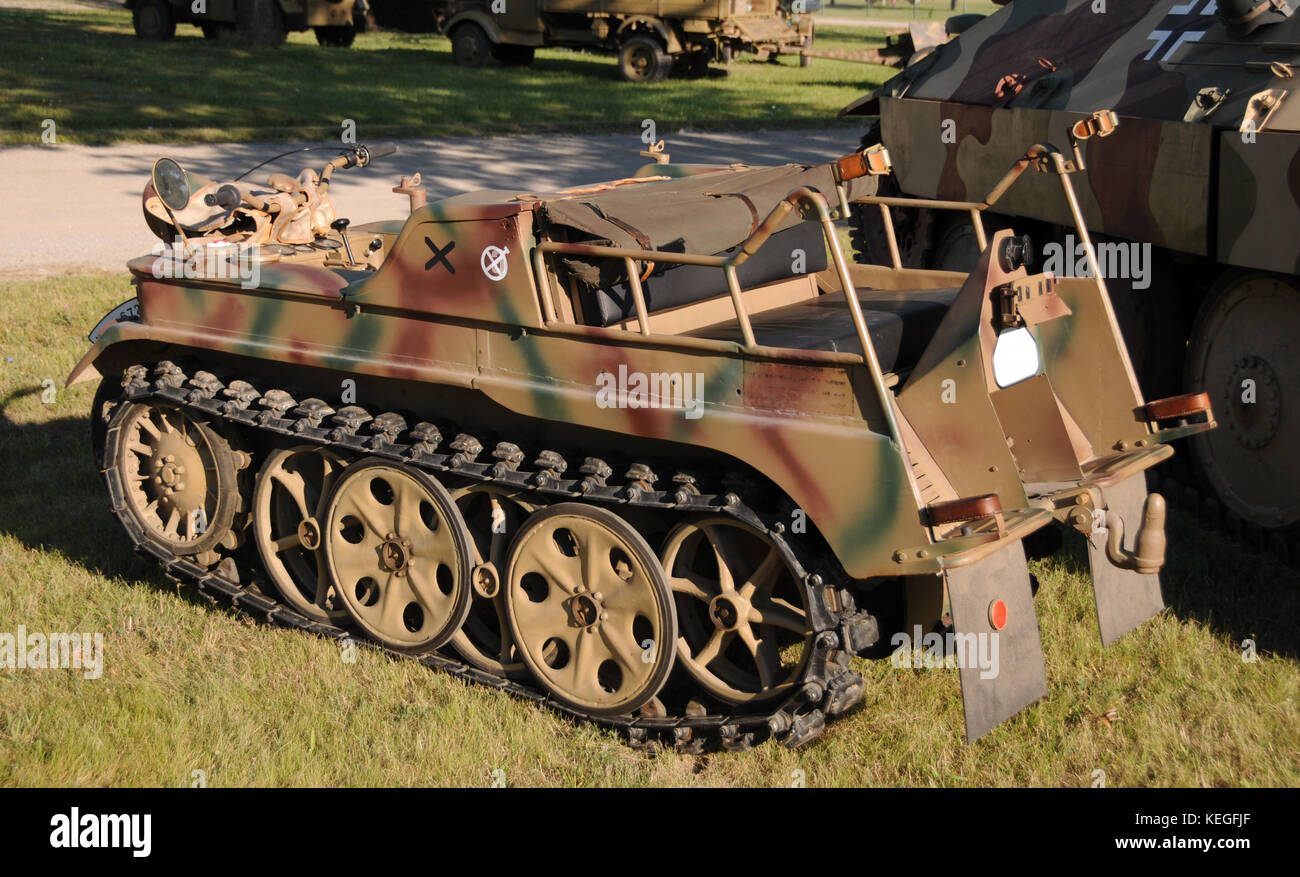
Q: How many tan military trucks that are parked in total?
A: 2